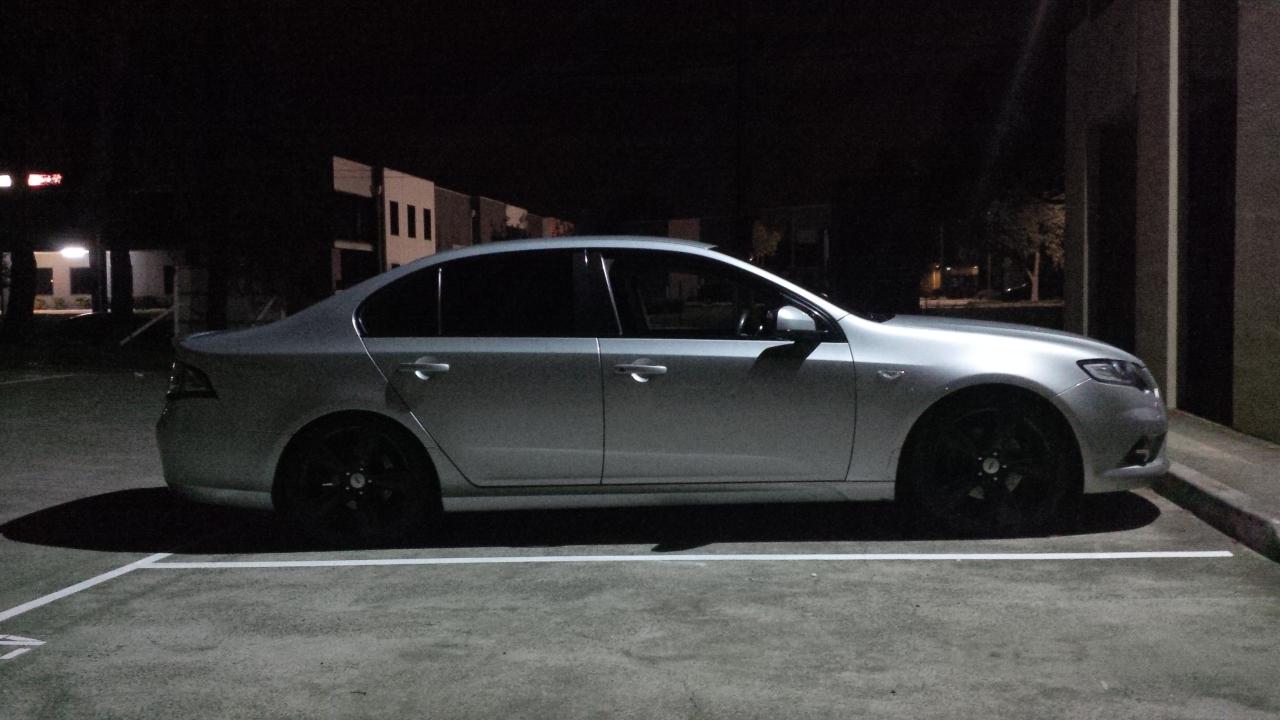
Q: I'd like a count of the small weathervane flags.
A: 0